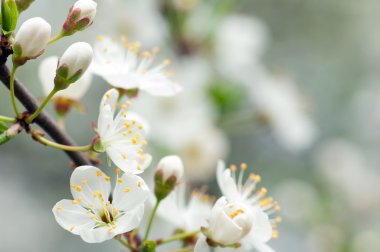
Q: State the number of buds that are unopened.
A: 4